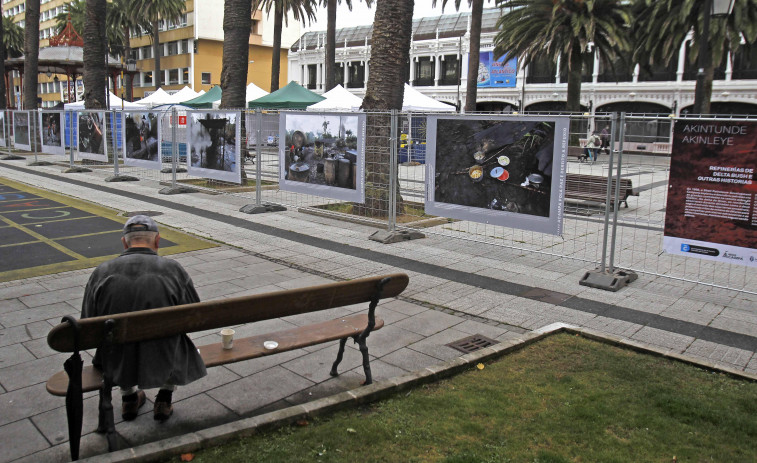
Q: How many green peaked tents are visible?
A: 2